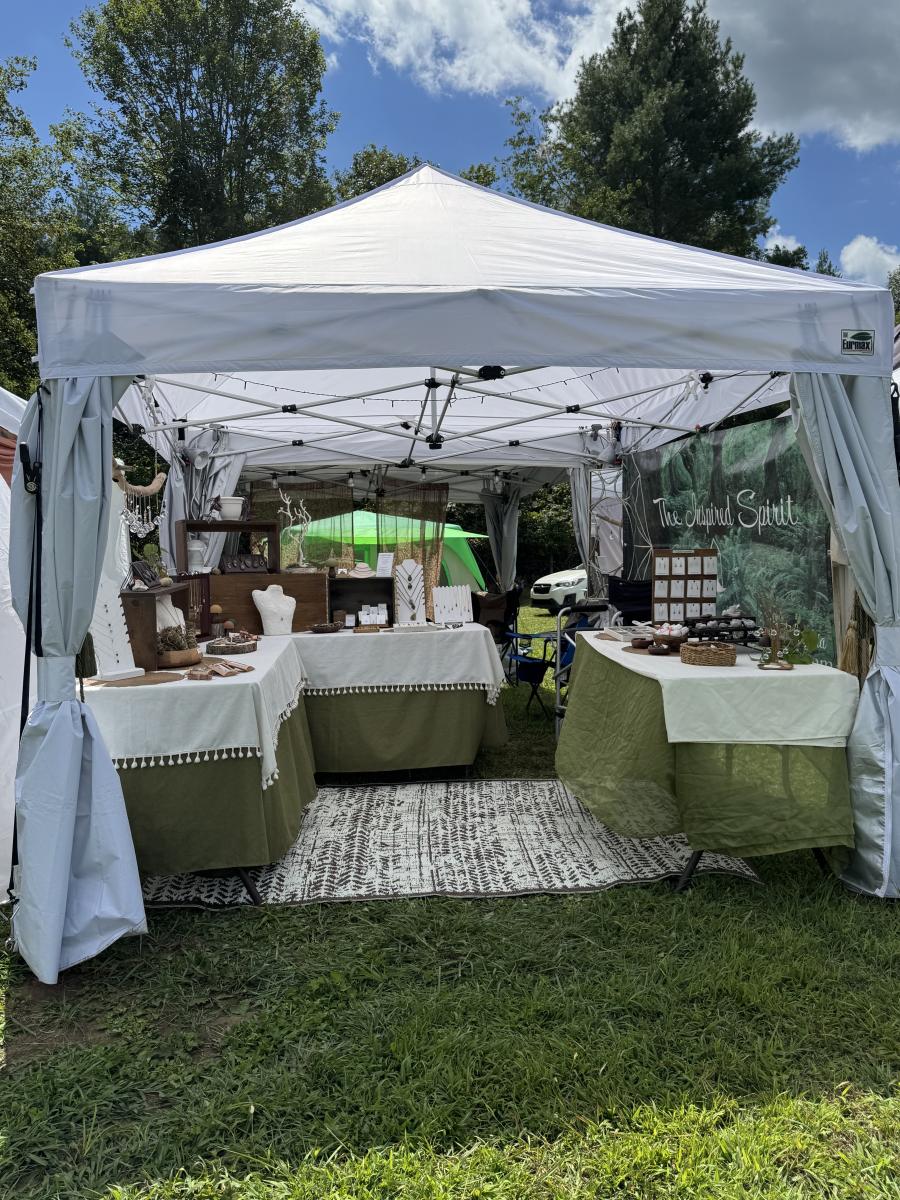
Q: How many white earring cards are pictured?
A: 12